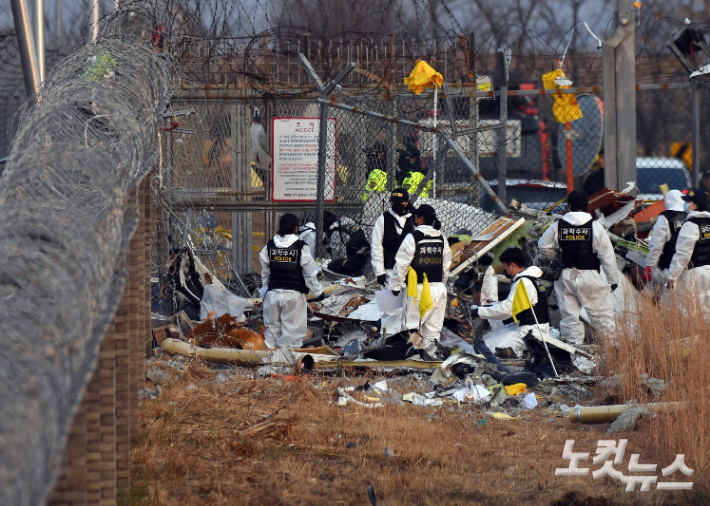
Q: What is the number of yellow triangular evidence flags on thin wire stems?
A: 3